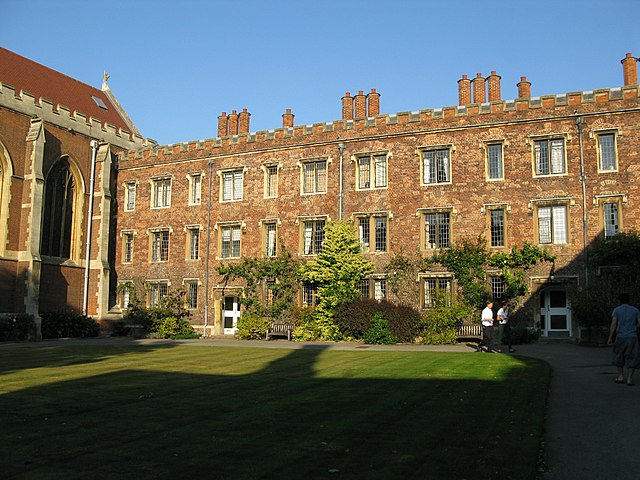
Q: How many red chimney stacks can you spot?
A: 12